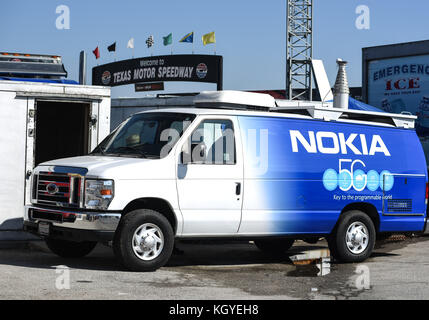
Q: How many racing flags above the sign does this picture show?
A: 7